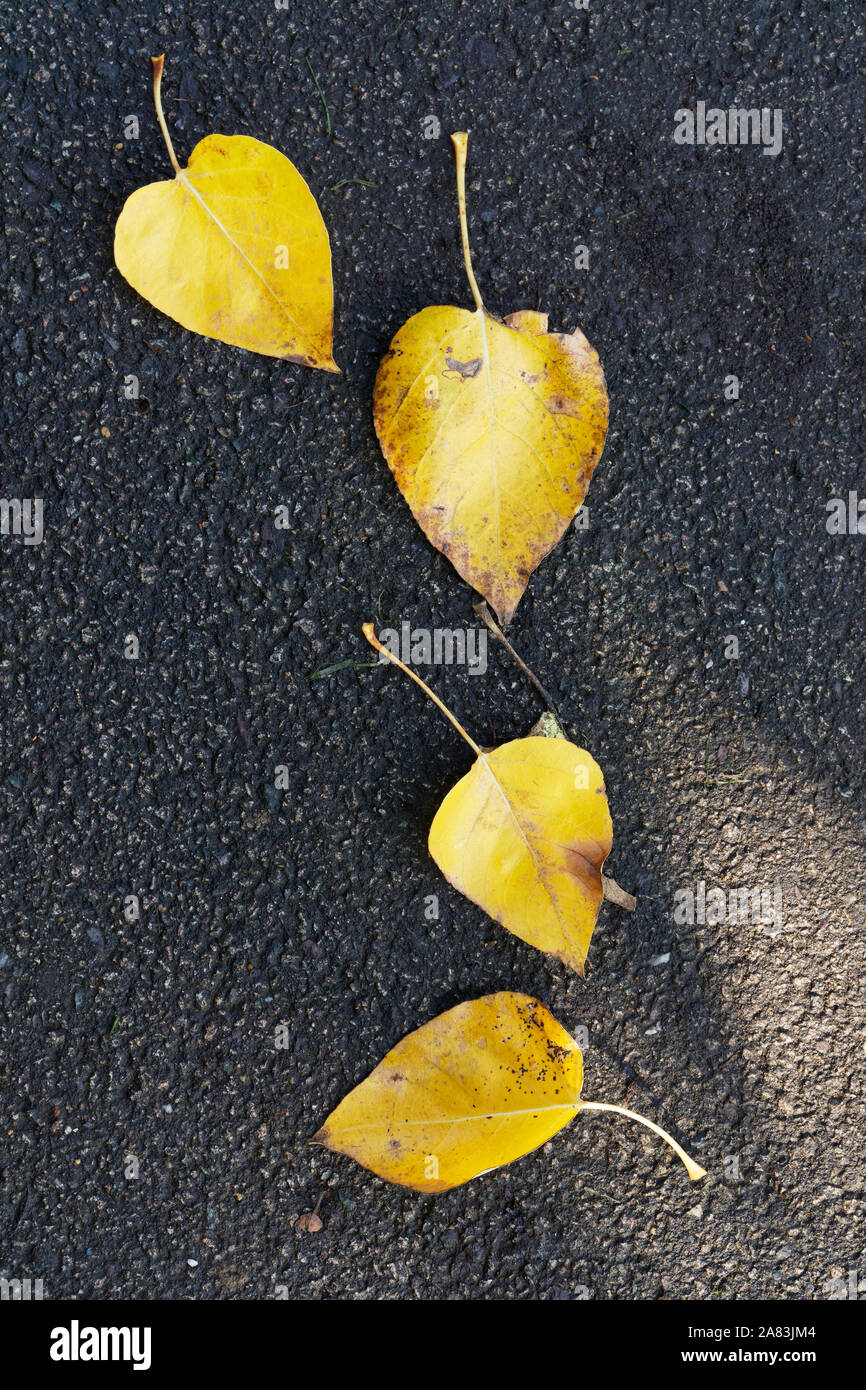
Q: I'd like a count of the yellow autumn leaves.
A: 4